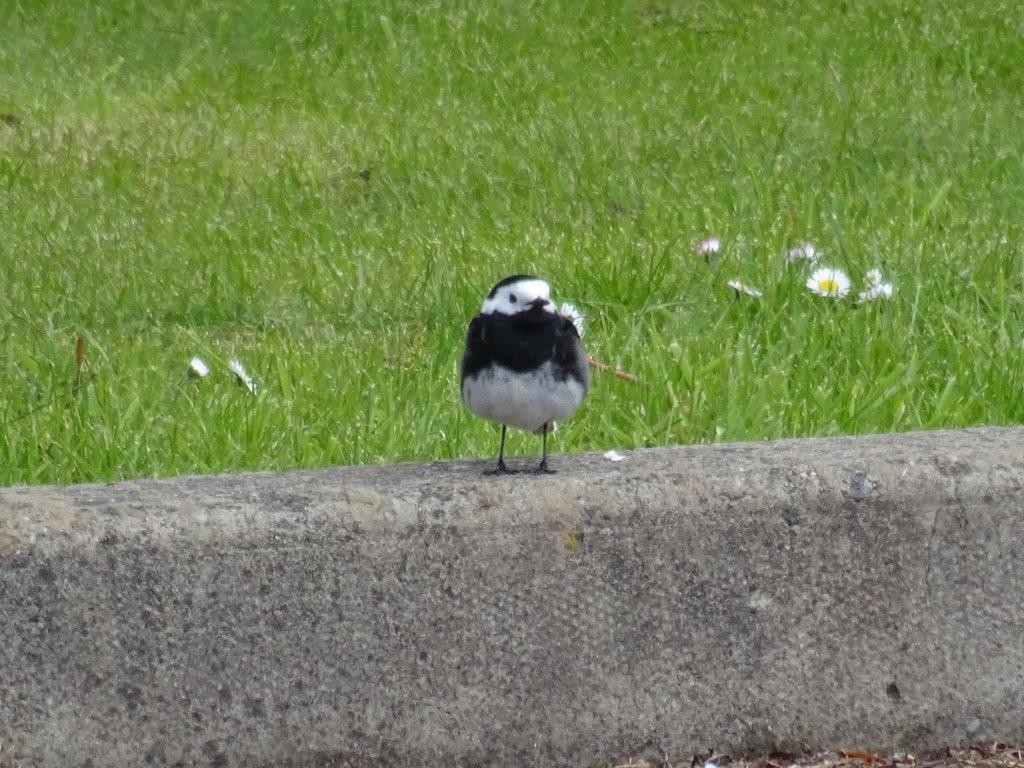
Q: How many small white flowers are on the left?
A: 2